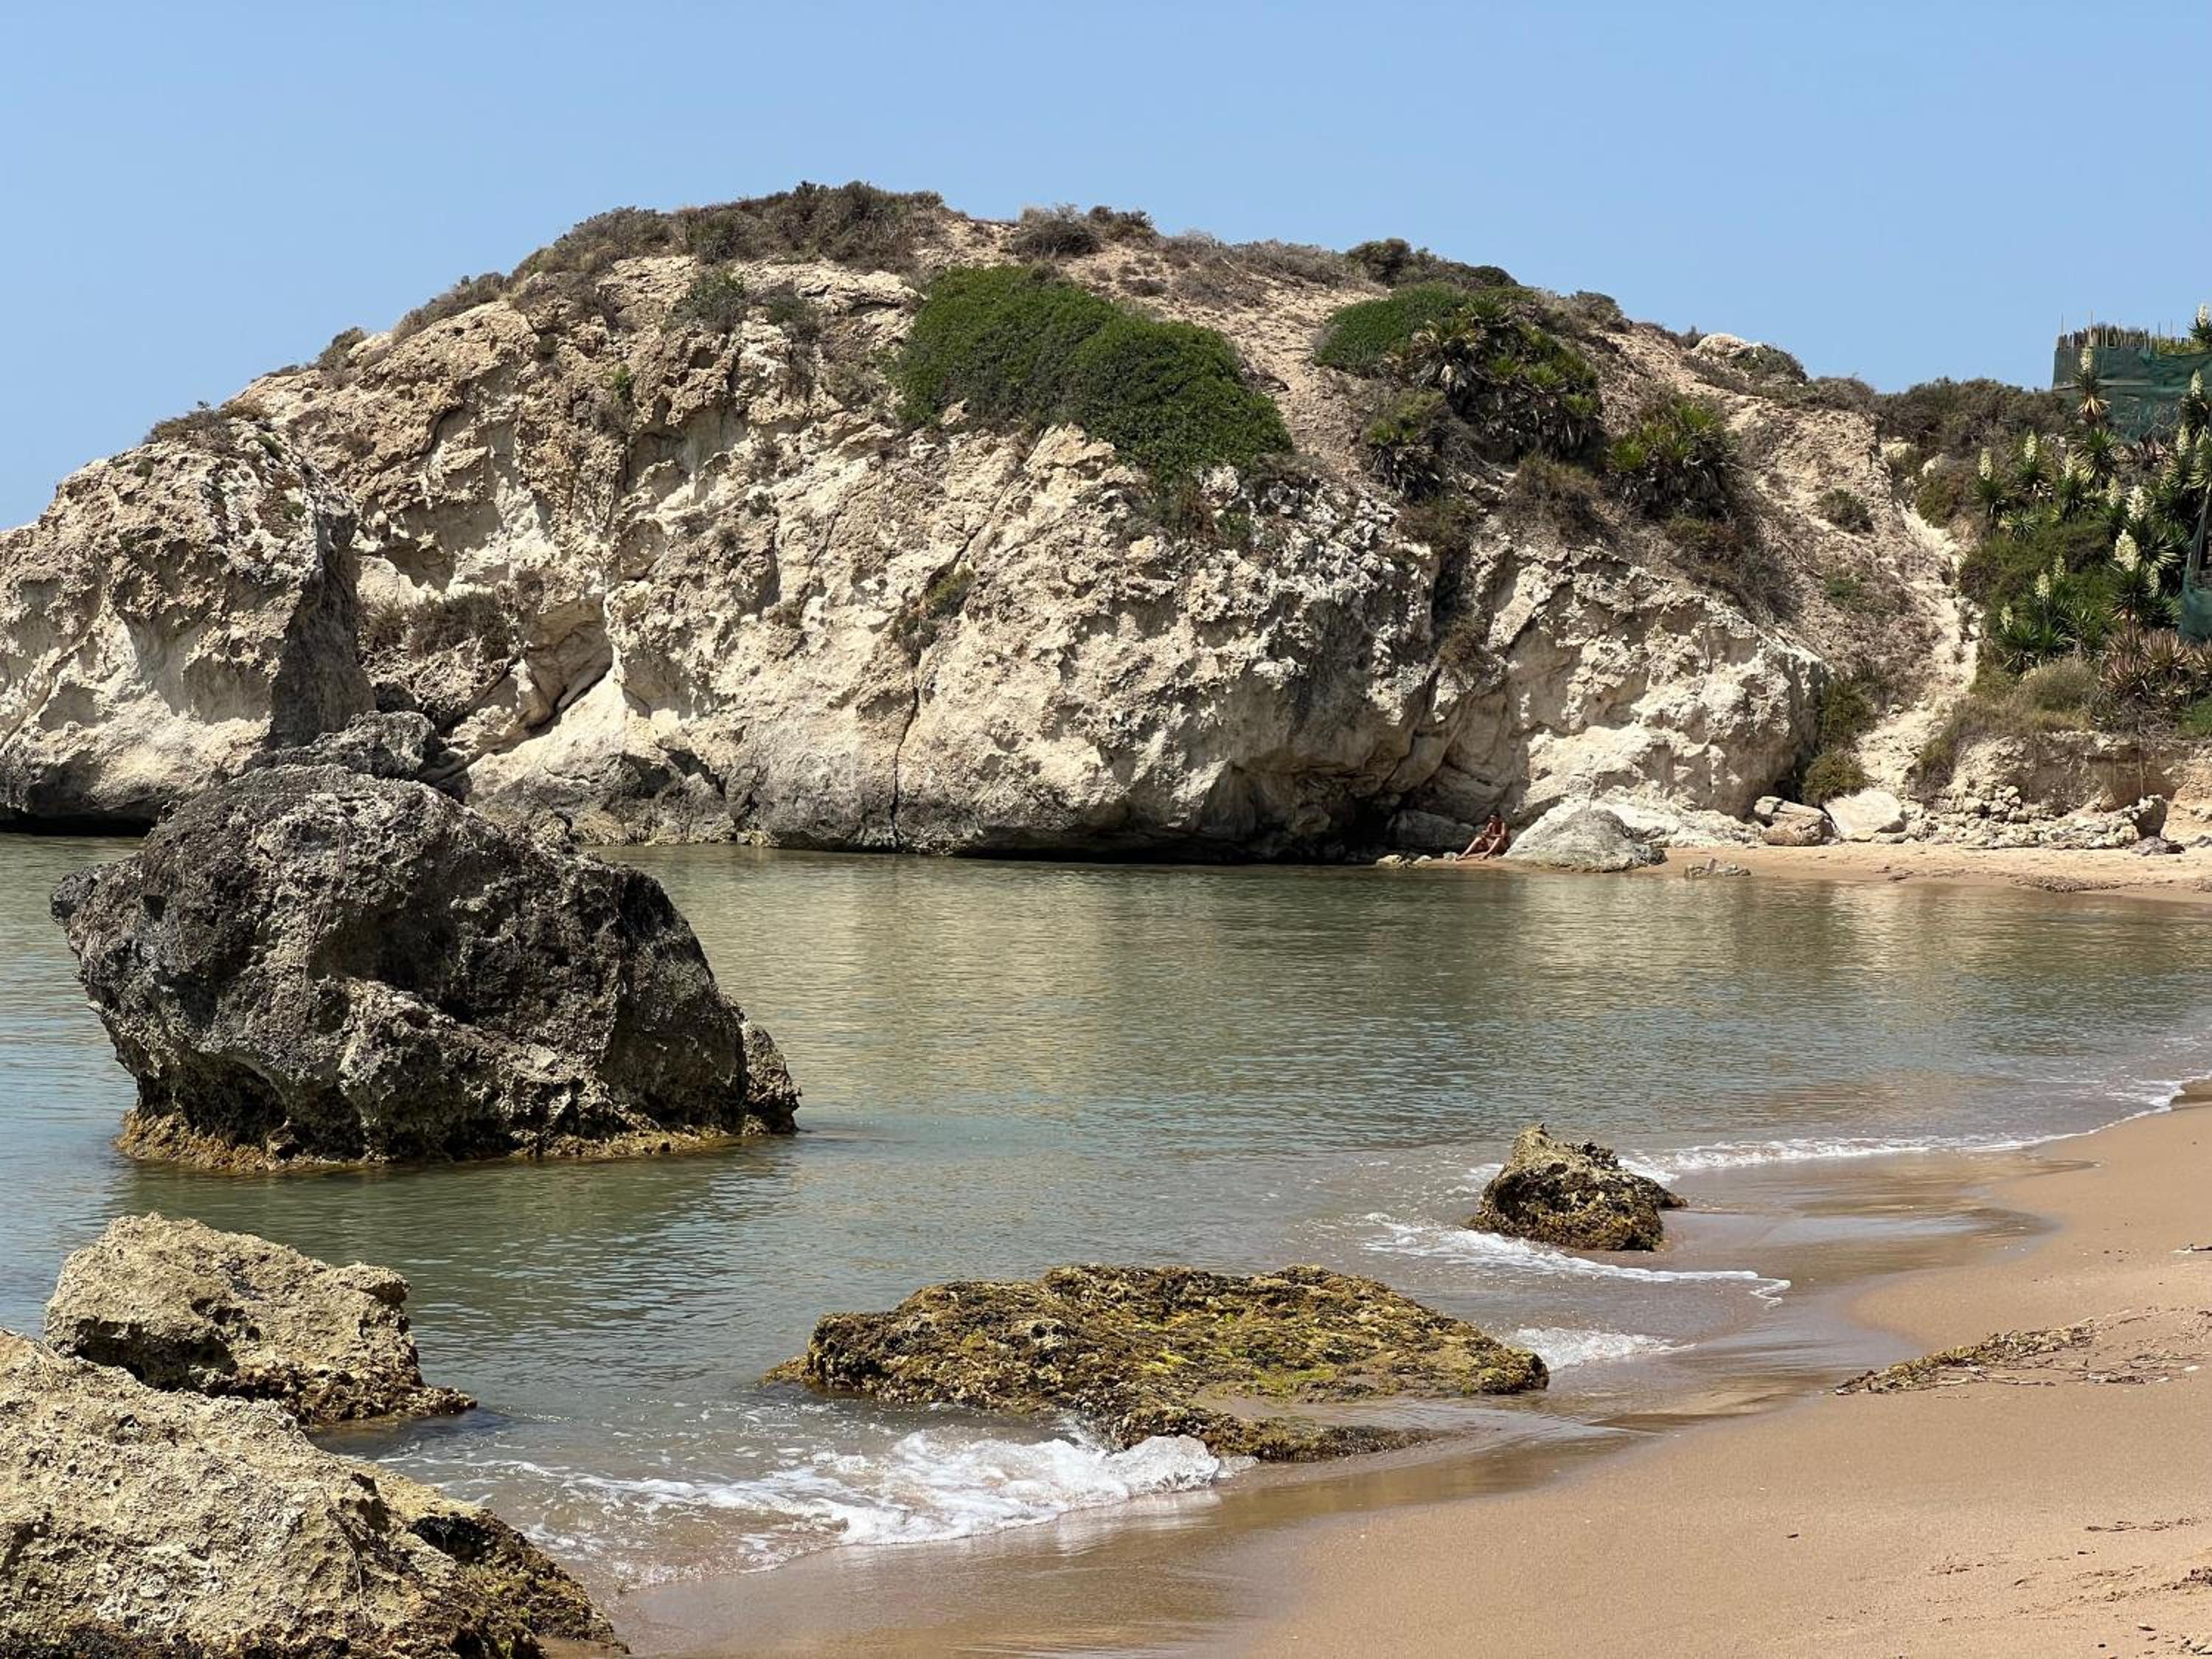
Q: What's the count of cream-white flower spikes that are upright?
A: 14